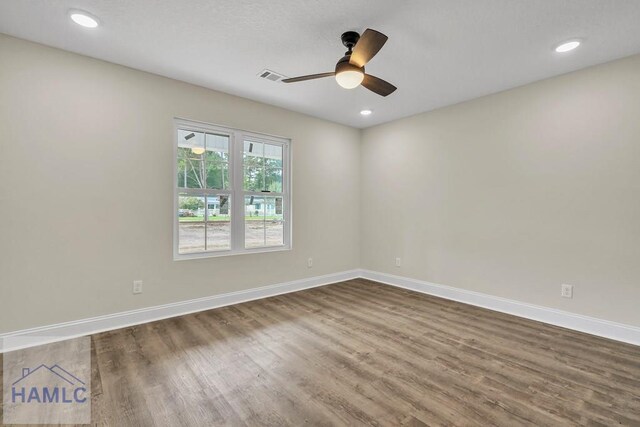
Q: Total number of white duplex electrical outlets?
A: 4